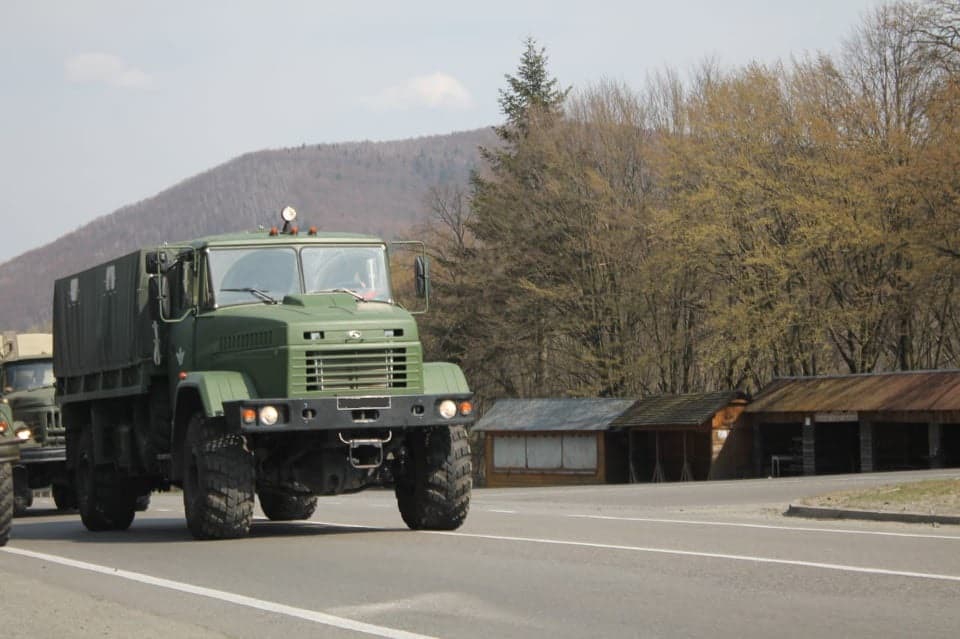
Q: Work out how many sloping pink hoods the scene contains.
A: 0